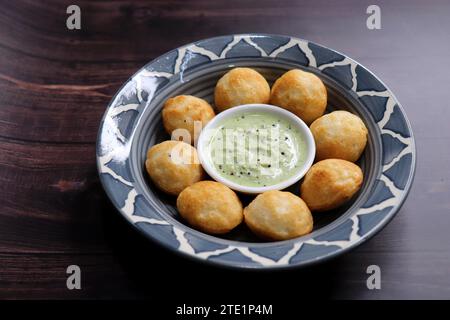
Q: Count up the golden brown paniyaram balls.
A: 8